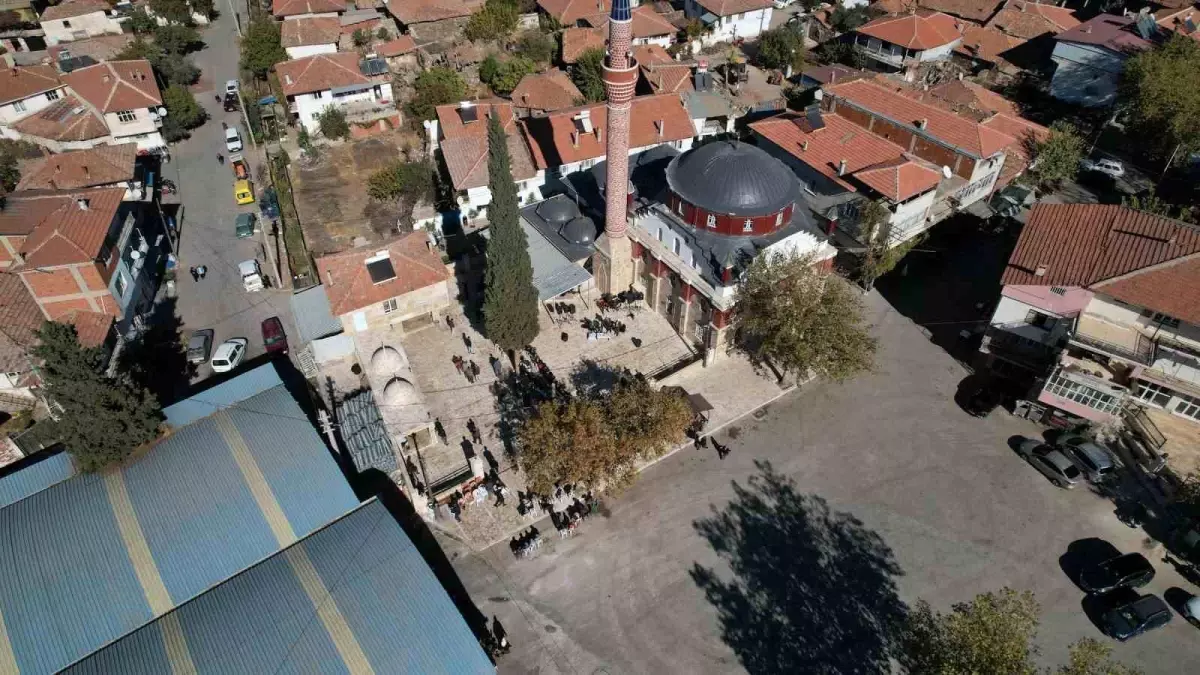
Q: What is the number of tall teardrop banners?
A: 0